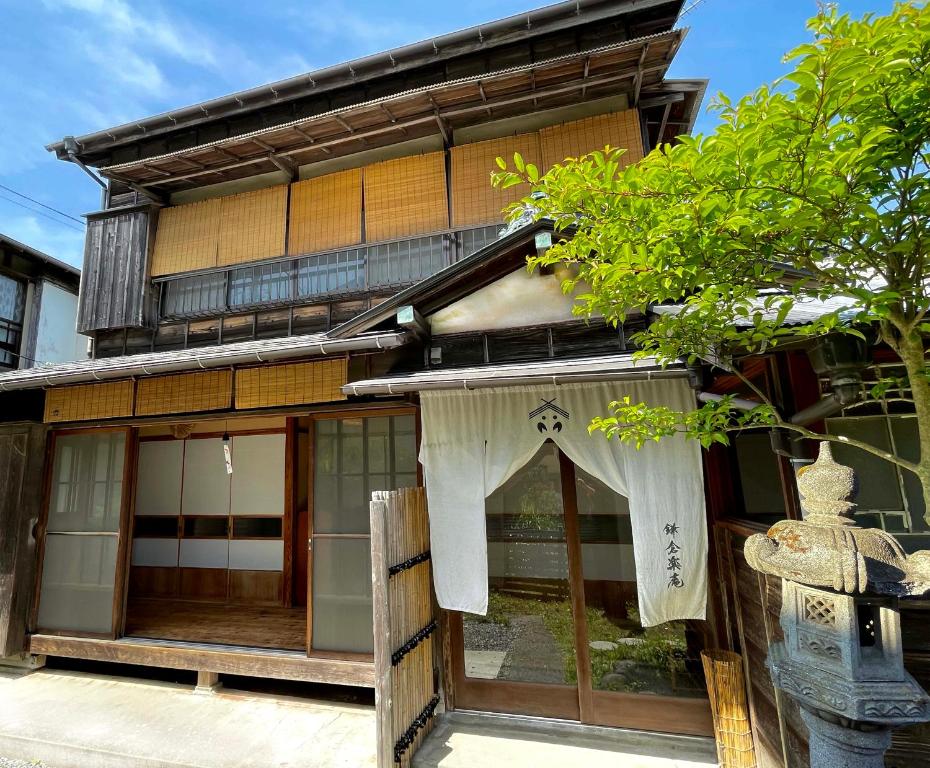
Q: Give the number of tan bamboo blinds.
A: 9